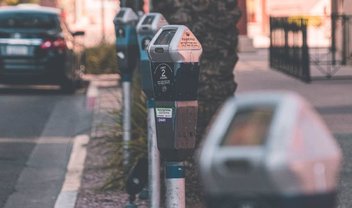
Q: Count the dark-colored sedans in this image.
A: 1